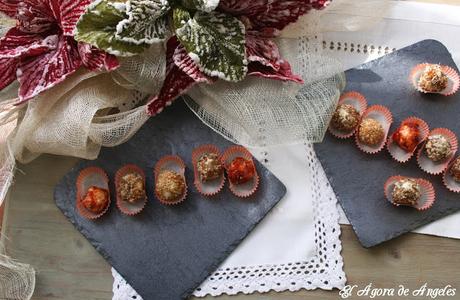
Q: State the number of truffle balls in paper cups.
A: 12